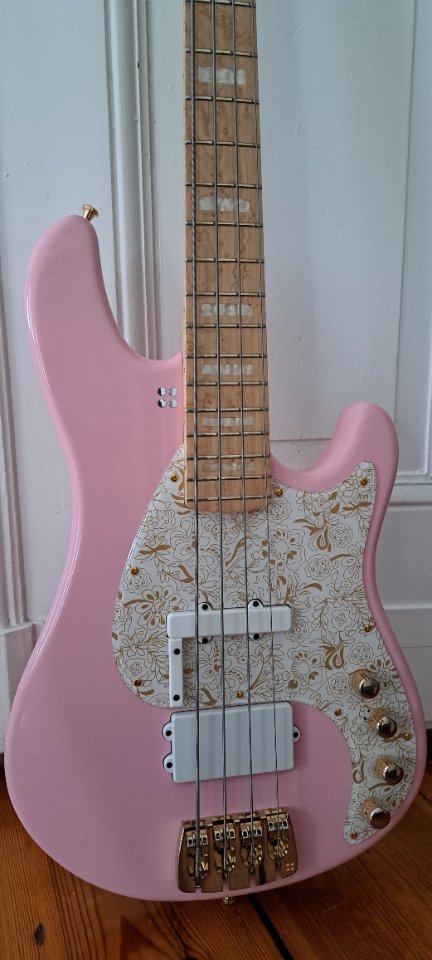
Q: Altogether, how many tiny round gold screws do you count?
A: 10